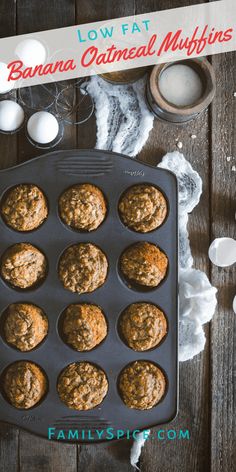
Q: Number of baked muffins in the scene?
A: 12